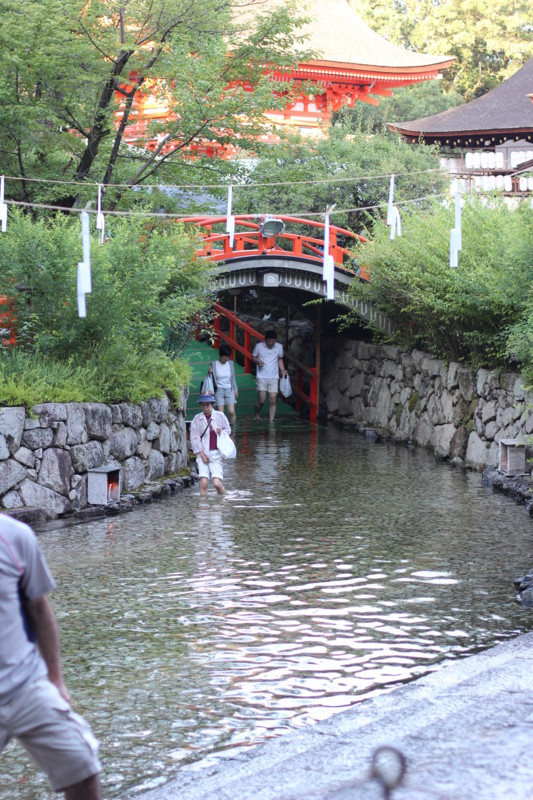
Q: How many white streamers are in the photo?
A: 7